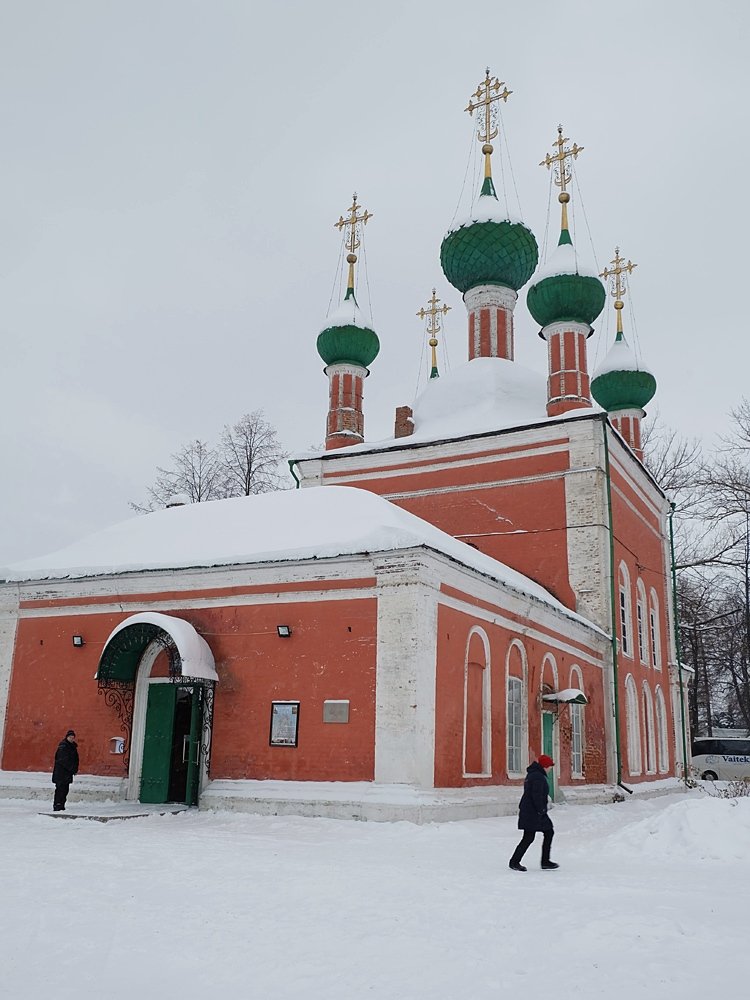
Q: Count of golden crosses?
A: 5